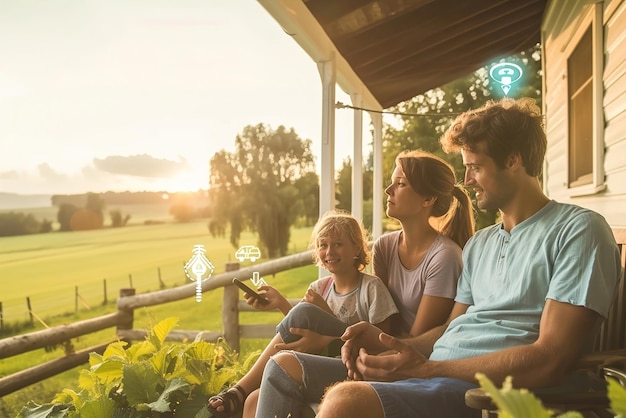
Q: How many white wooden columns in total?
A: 3